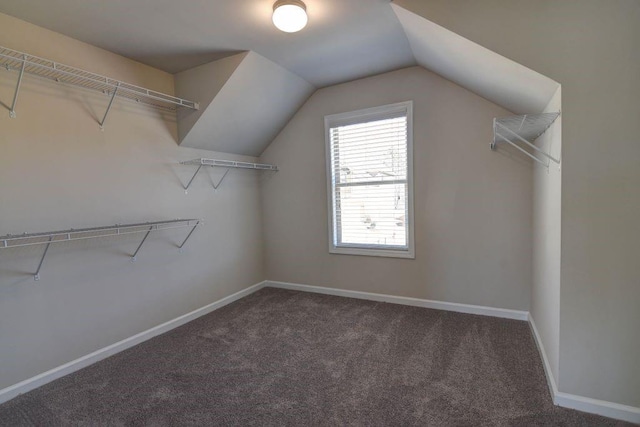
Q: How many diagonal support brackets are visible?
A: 9